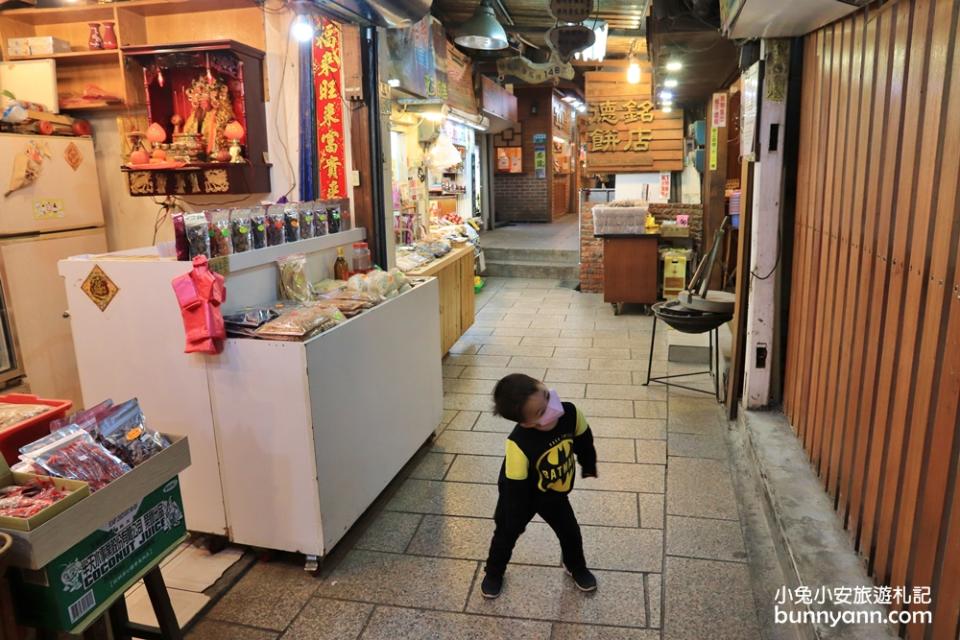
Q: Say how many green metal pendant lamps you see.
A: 1